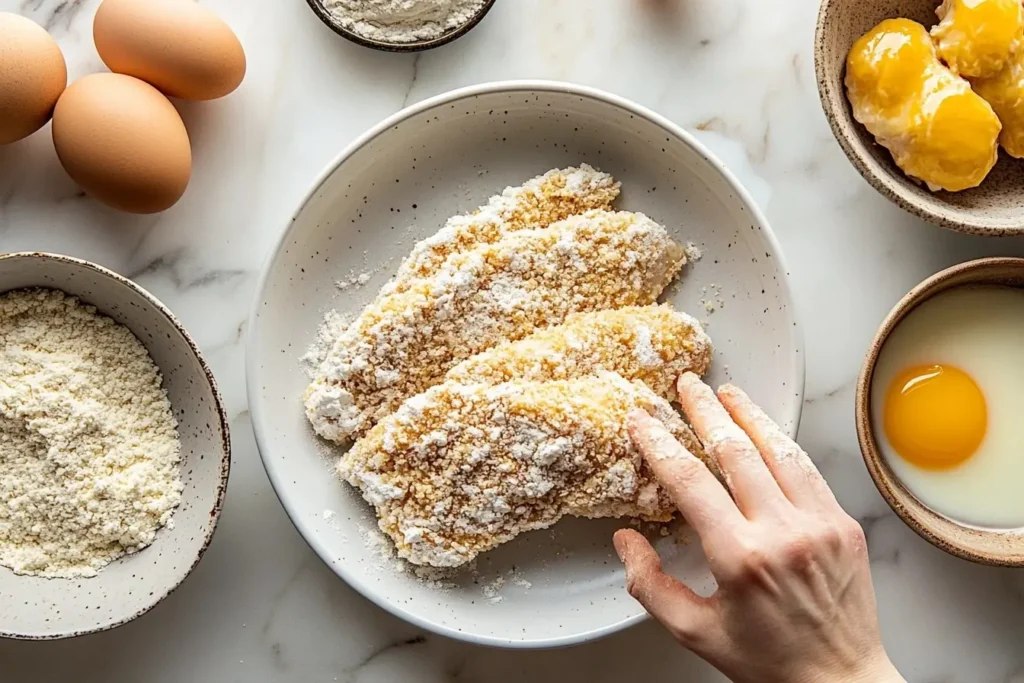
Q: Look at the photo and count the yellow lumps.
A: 3